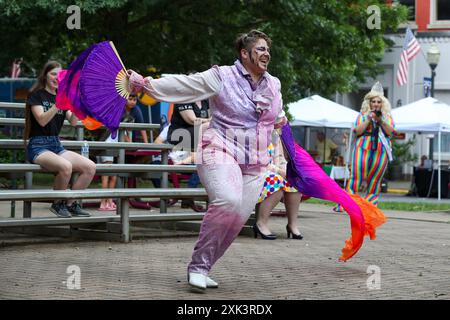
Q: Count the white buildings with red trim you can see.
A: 1